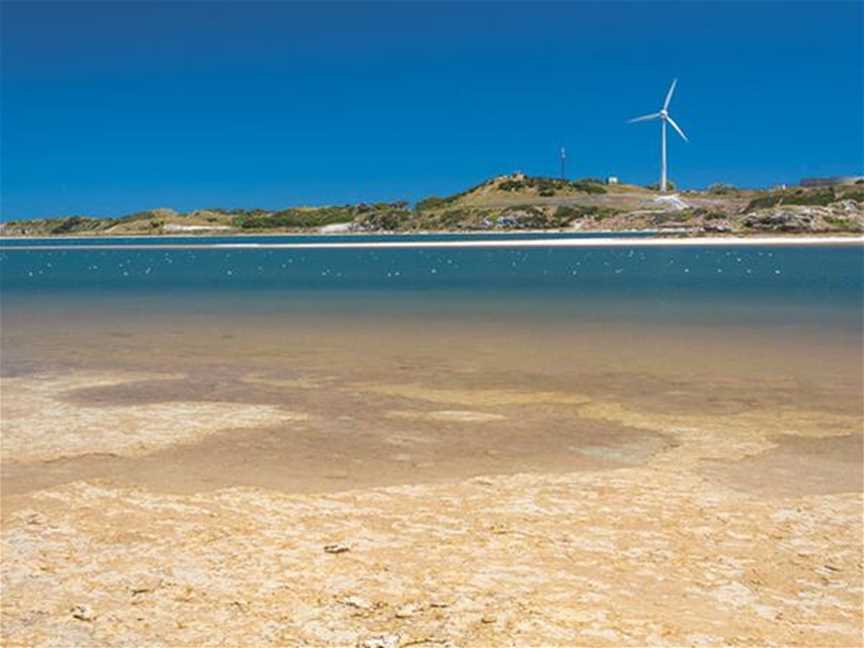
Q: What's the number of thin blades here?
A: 3